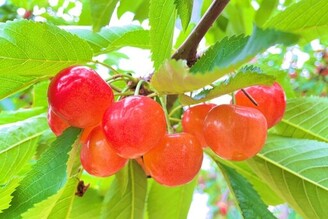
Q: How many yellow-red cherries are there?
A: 8